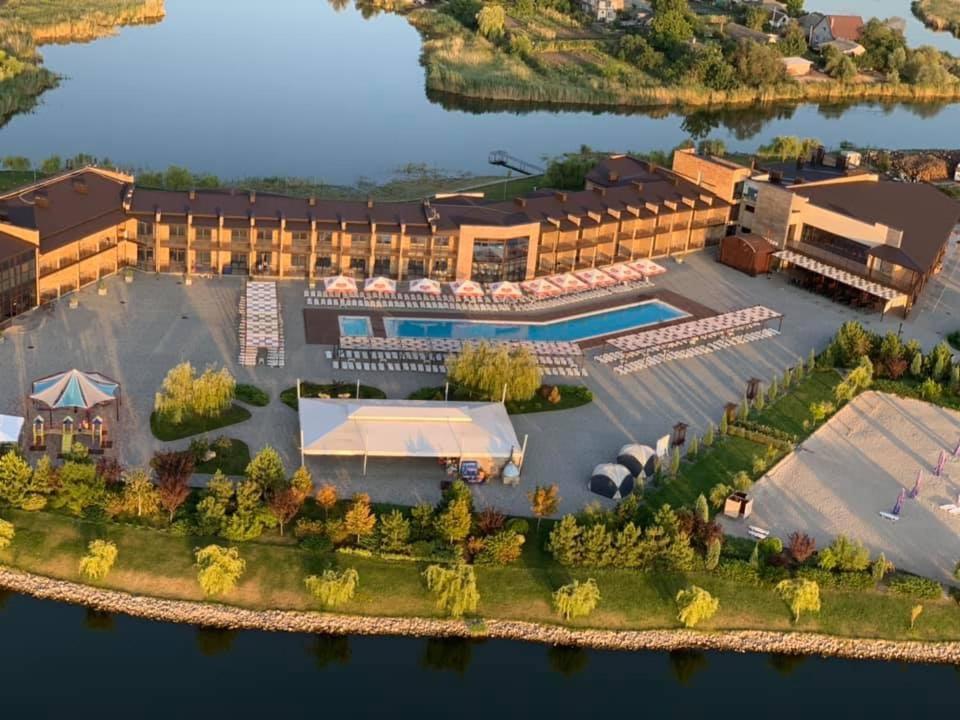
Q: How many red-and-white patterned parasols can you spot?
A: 10